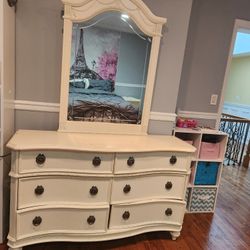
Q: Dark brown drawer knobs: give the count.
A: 12